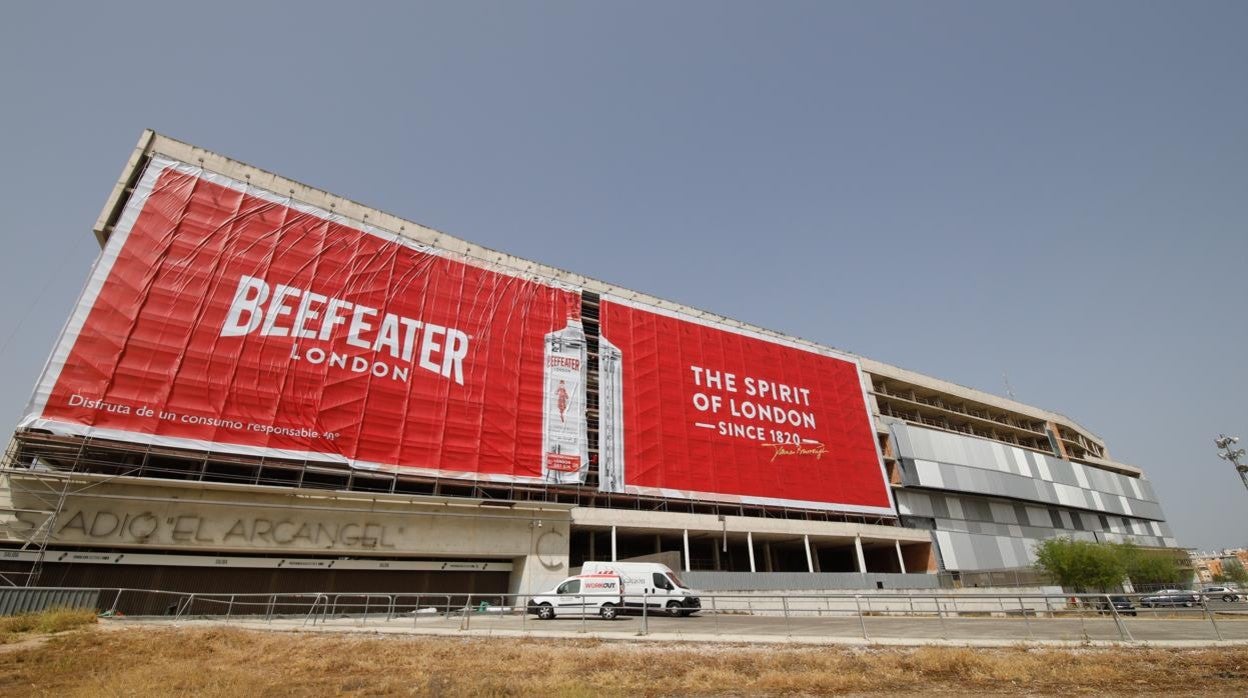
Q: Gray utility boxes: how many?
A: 0